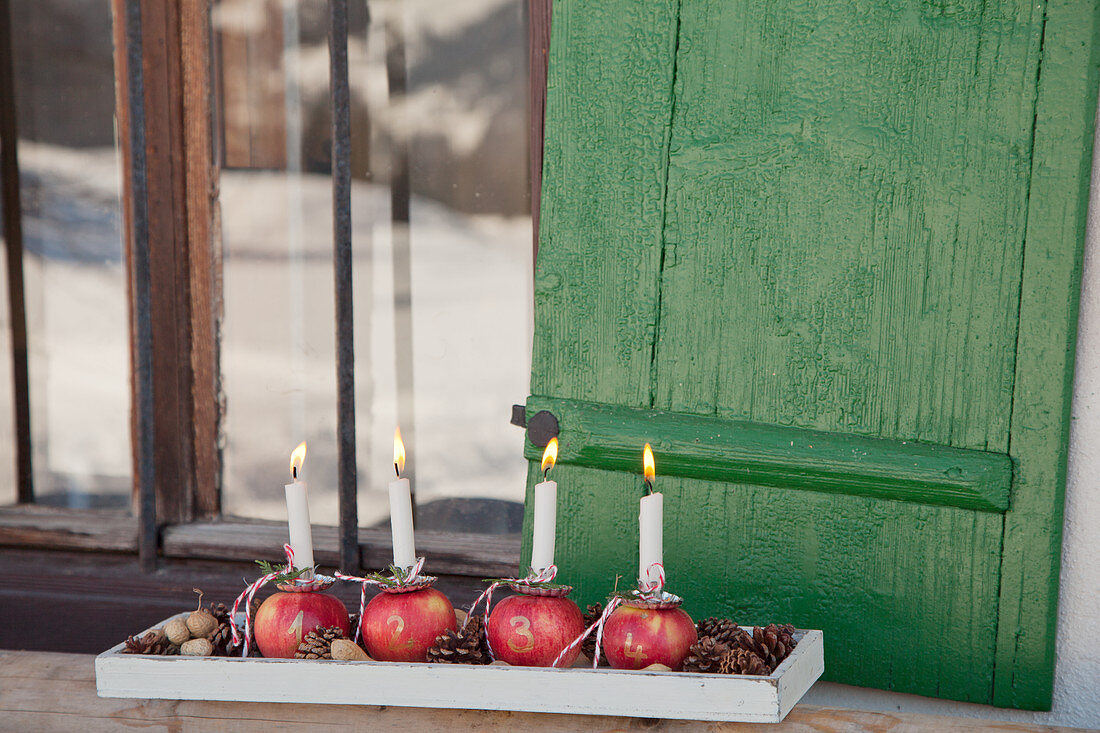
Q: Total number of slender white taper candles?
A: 4